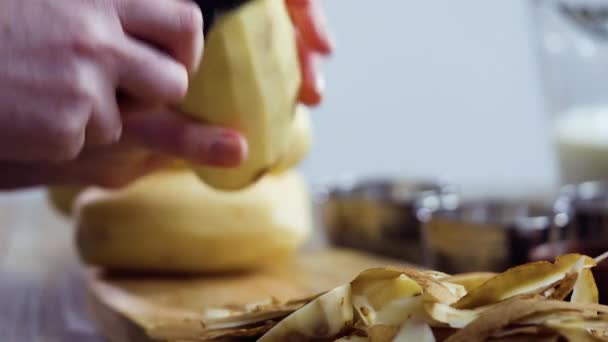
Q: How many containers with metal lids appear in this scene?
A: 3